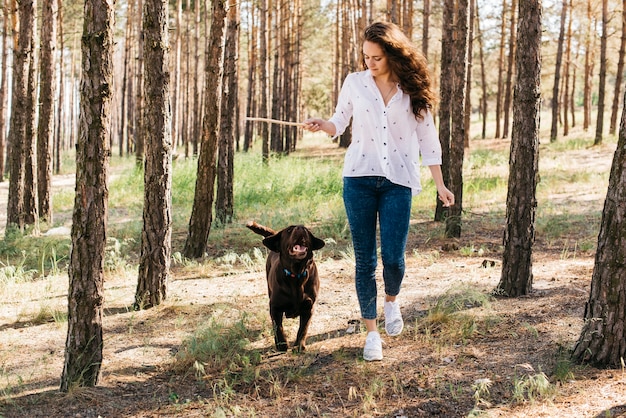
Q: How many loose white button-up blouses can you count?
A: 1